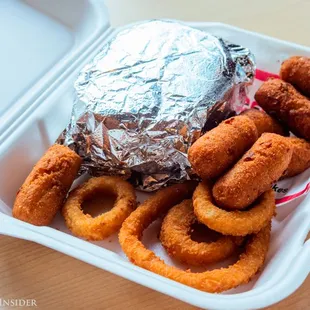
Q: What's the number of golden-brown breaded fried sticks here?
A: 7